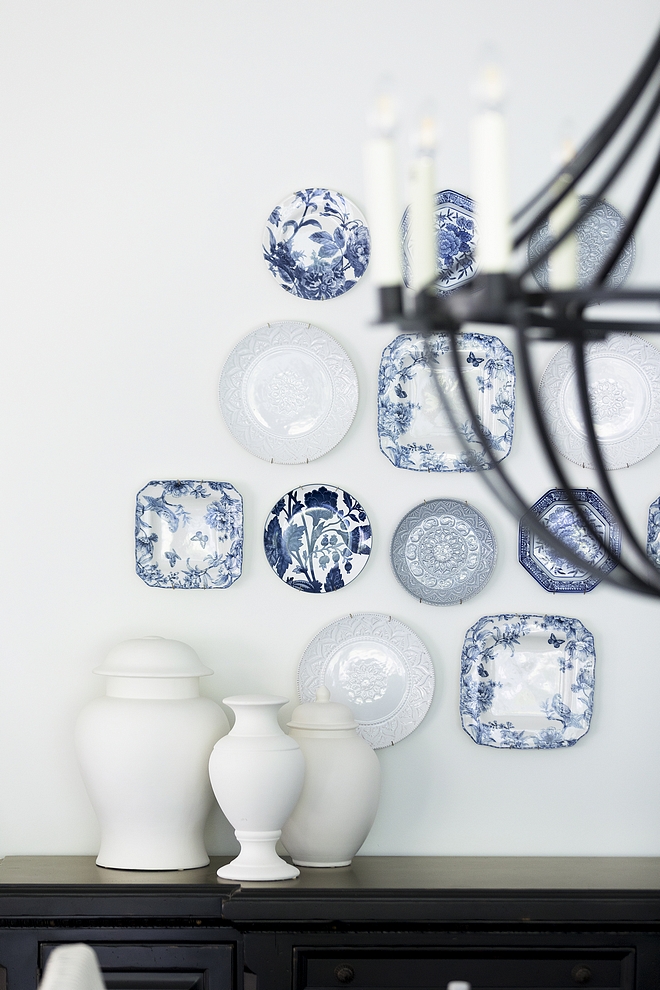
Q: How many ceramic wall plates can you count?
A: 13